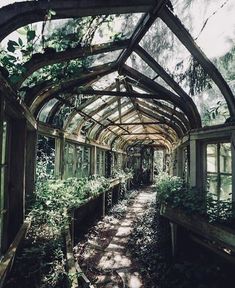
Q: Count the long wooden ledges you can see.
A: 2